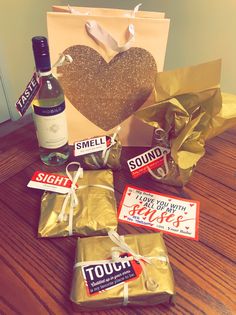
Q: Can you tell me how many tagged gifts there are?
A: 5